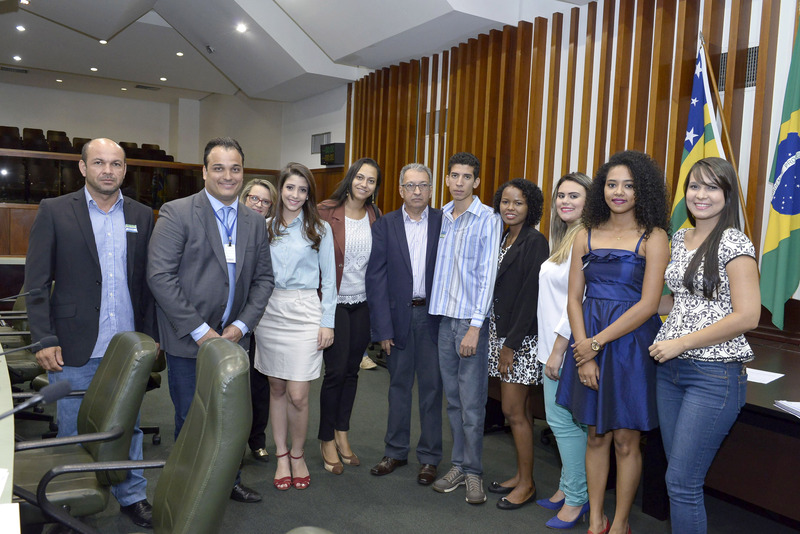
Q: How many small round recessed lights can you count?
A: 10